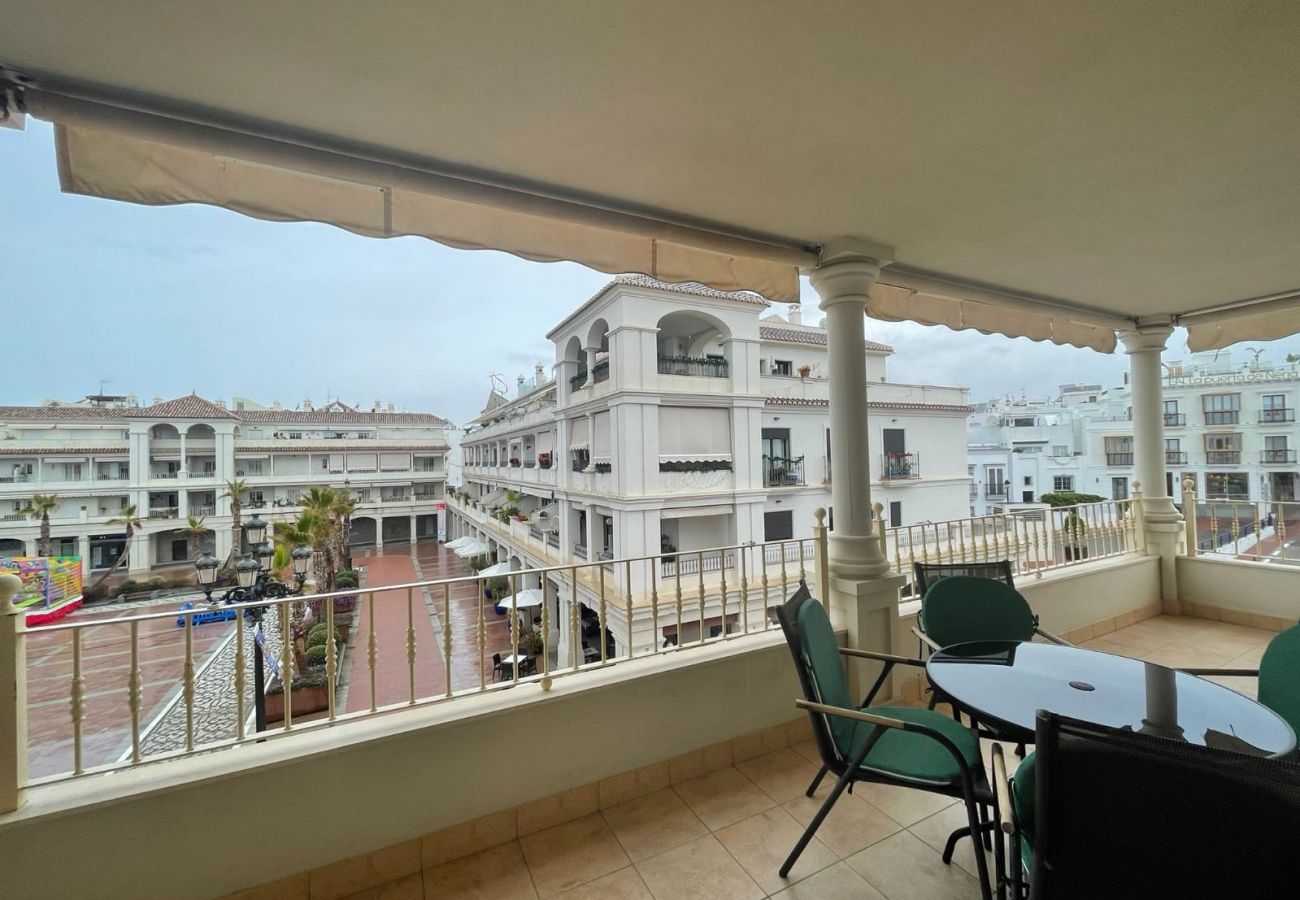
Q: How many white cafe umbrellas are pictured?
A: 4